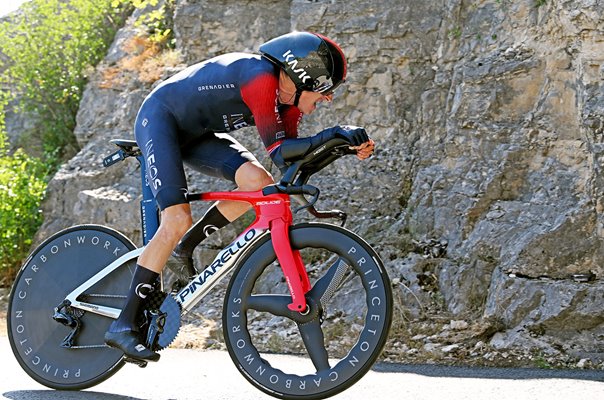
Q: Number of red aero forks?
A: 1